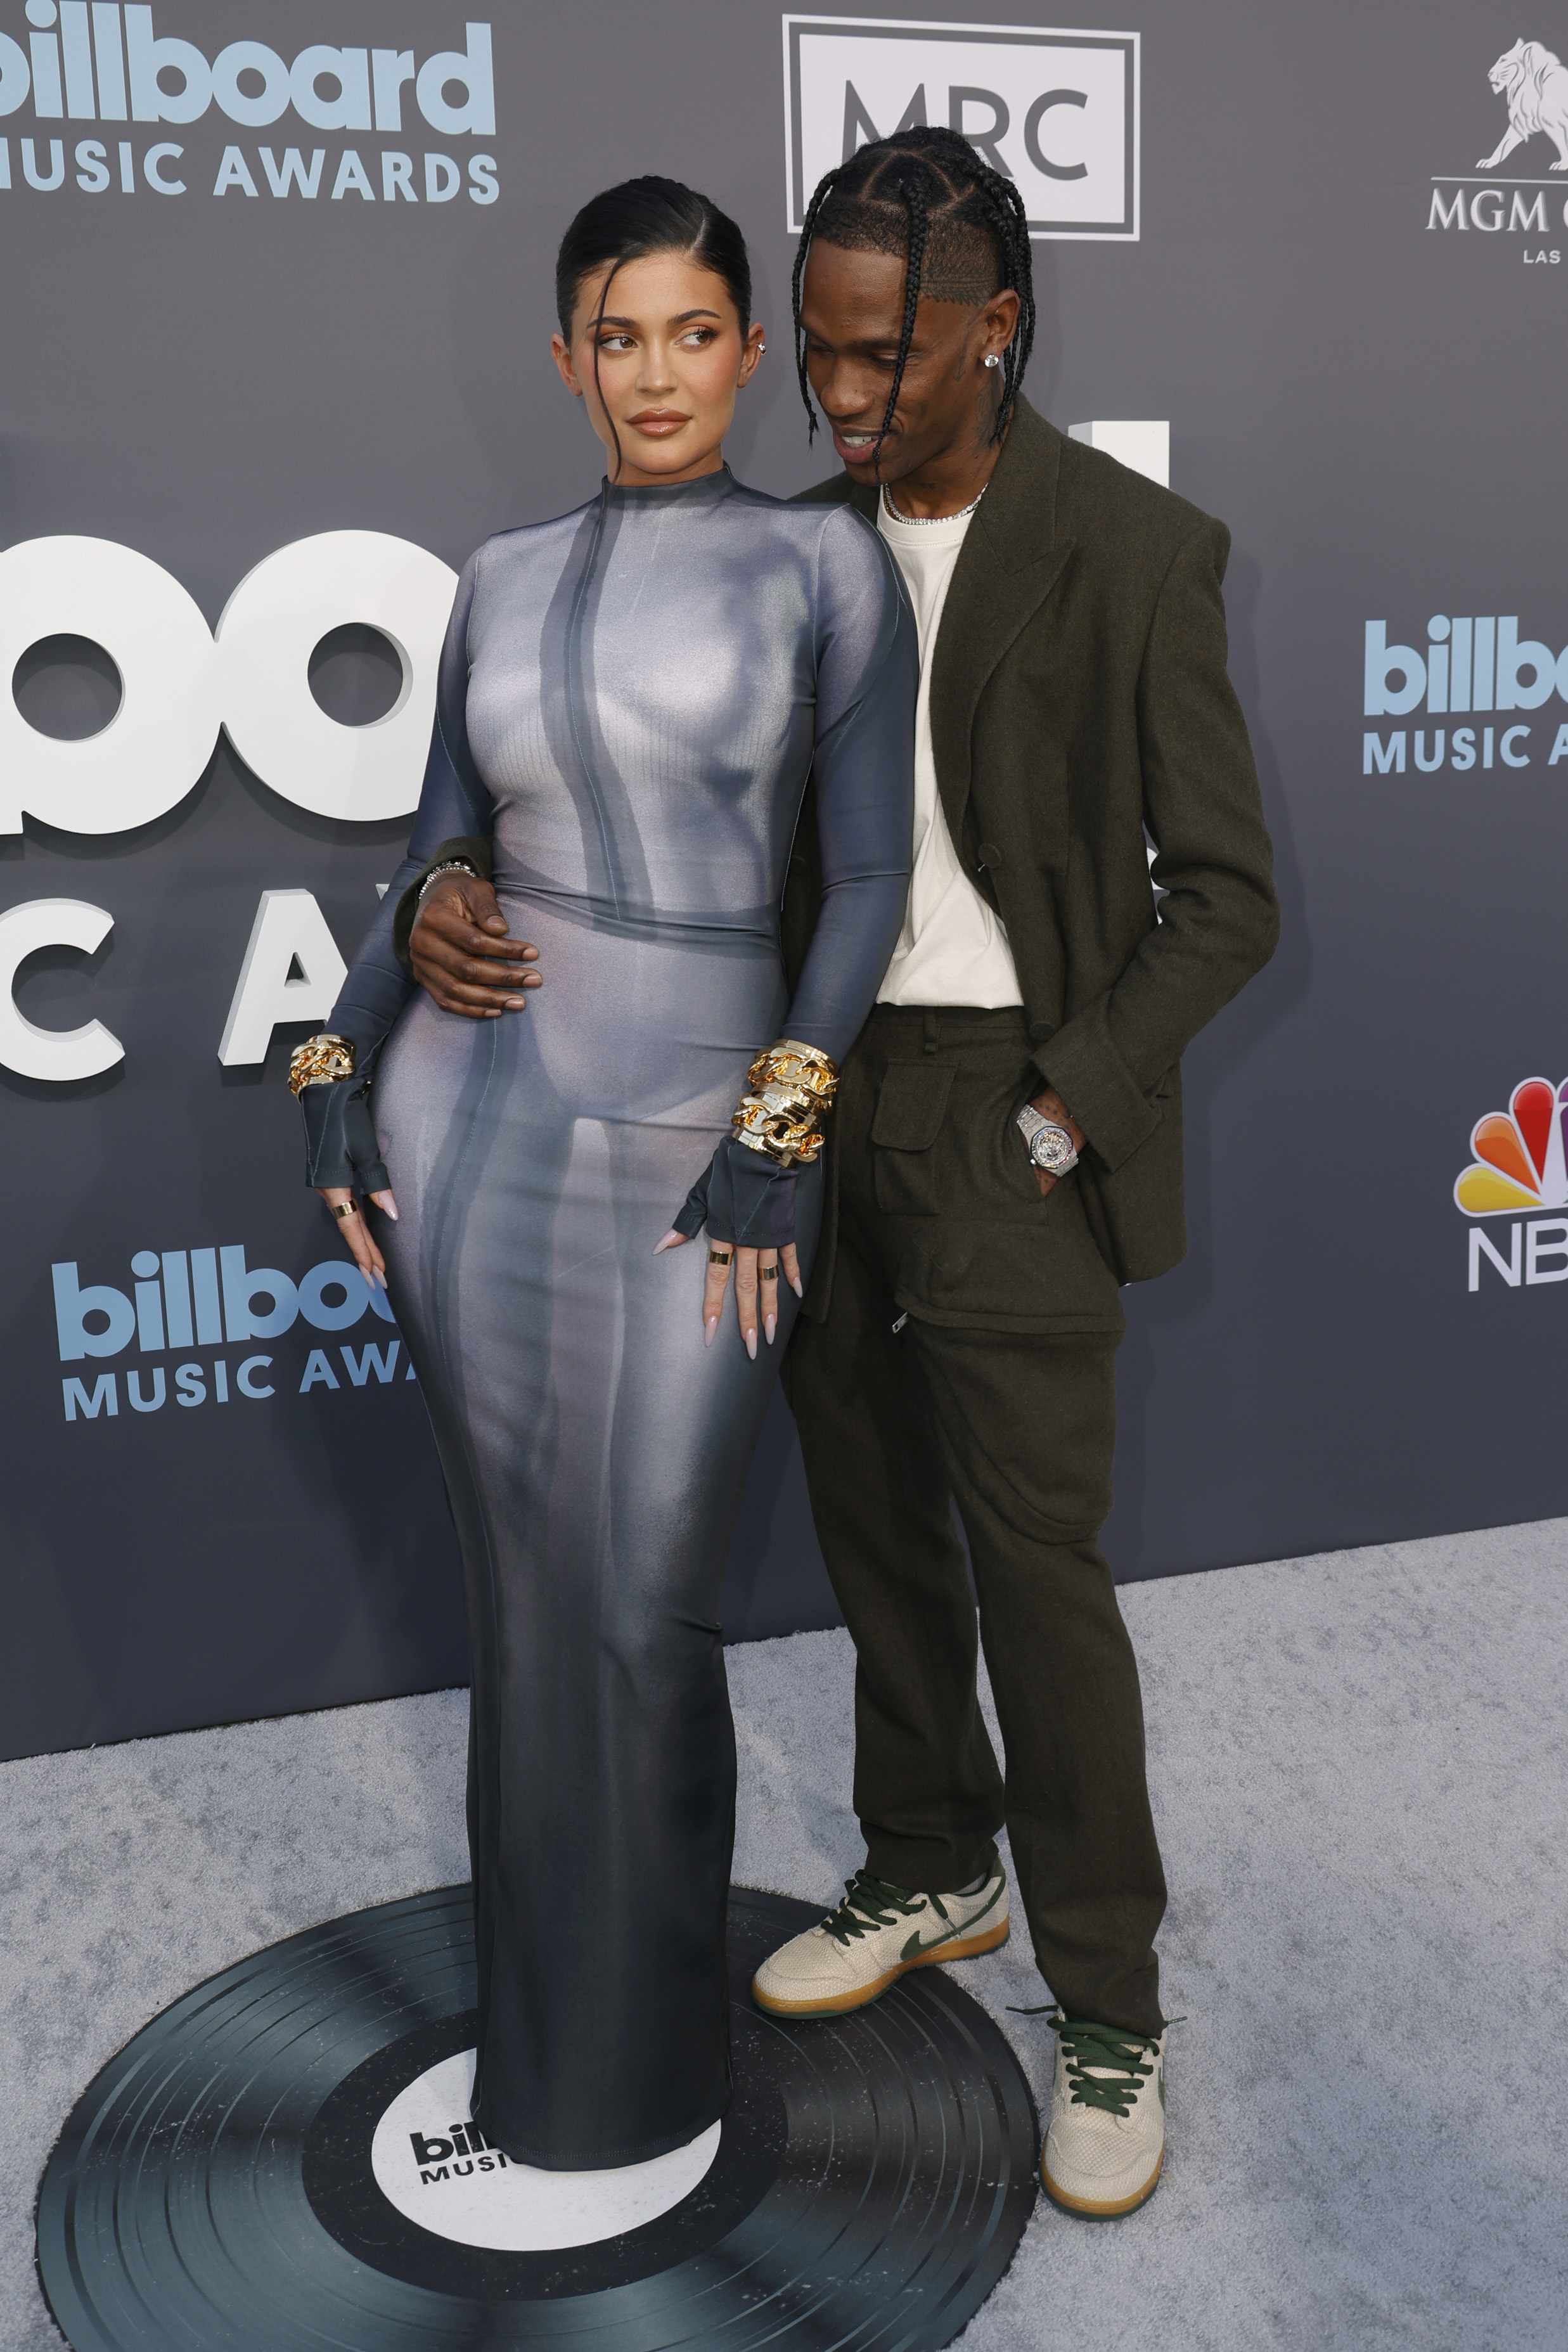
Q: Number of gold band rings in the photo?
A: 3